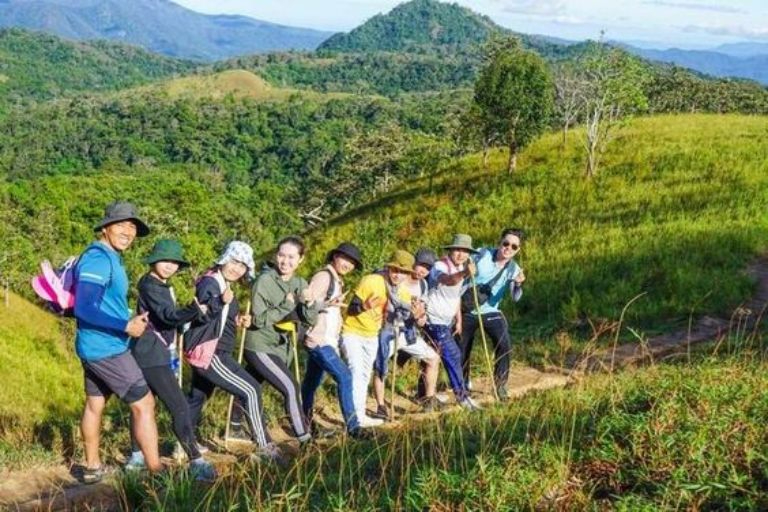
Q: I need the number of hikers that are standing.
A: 9